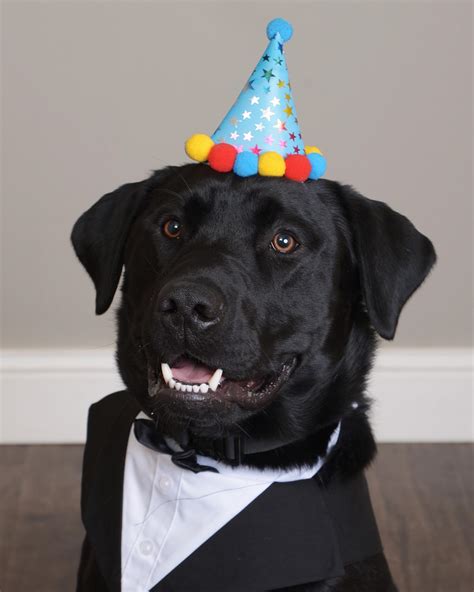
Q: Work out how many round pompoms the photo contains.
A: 8